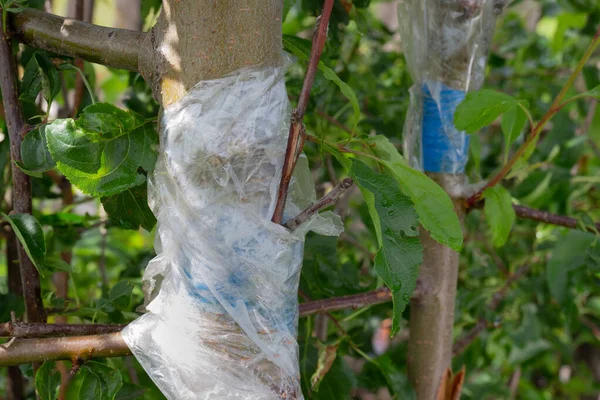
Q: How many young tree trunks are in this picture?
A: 2